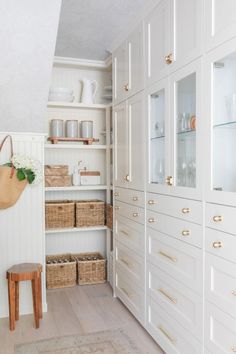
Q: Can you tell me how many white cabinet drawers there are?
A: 14